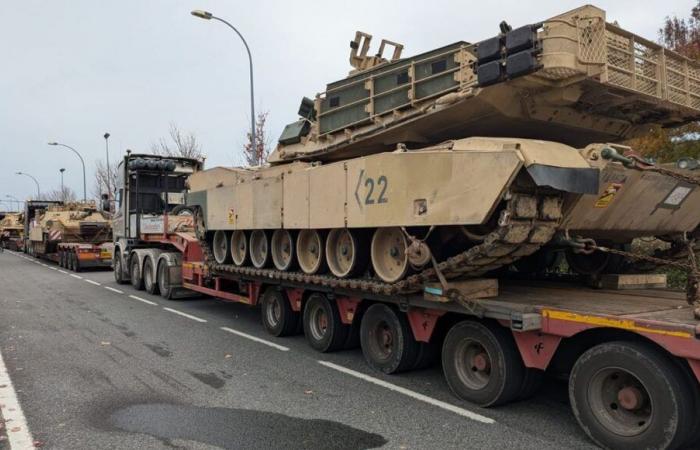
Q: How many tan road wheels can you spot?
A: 7